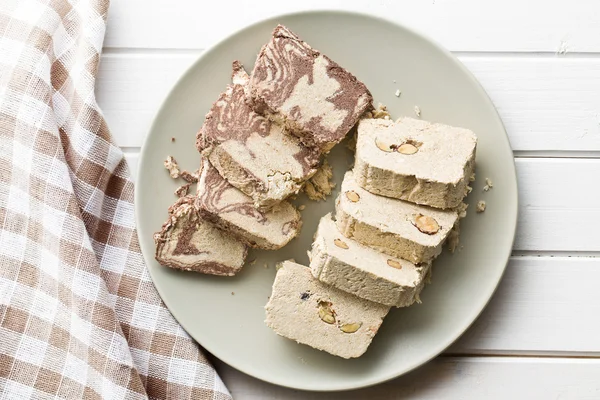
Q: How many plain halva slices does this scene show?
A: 4